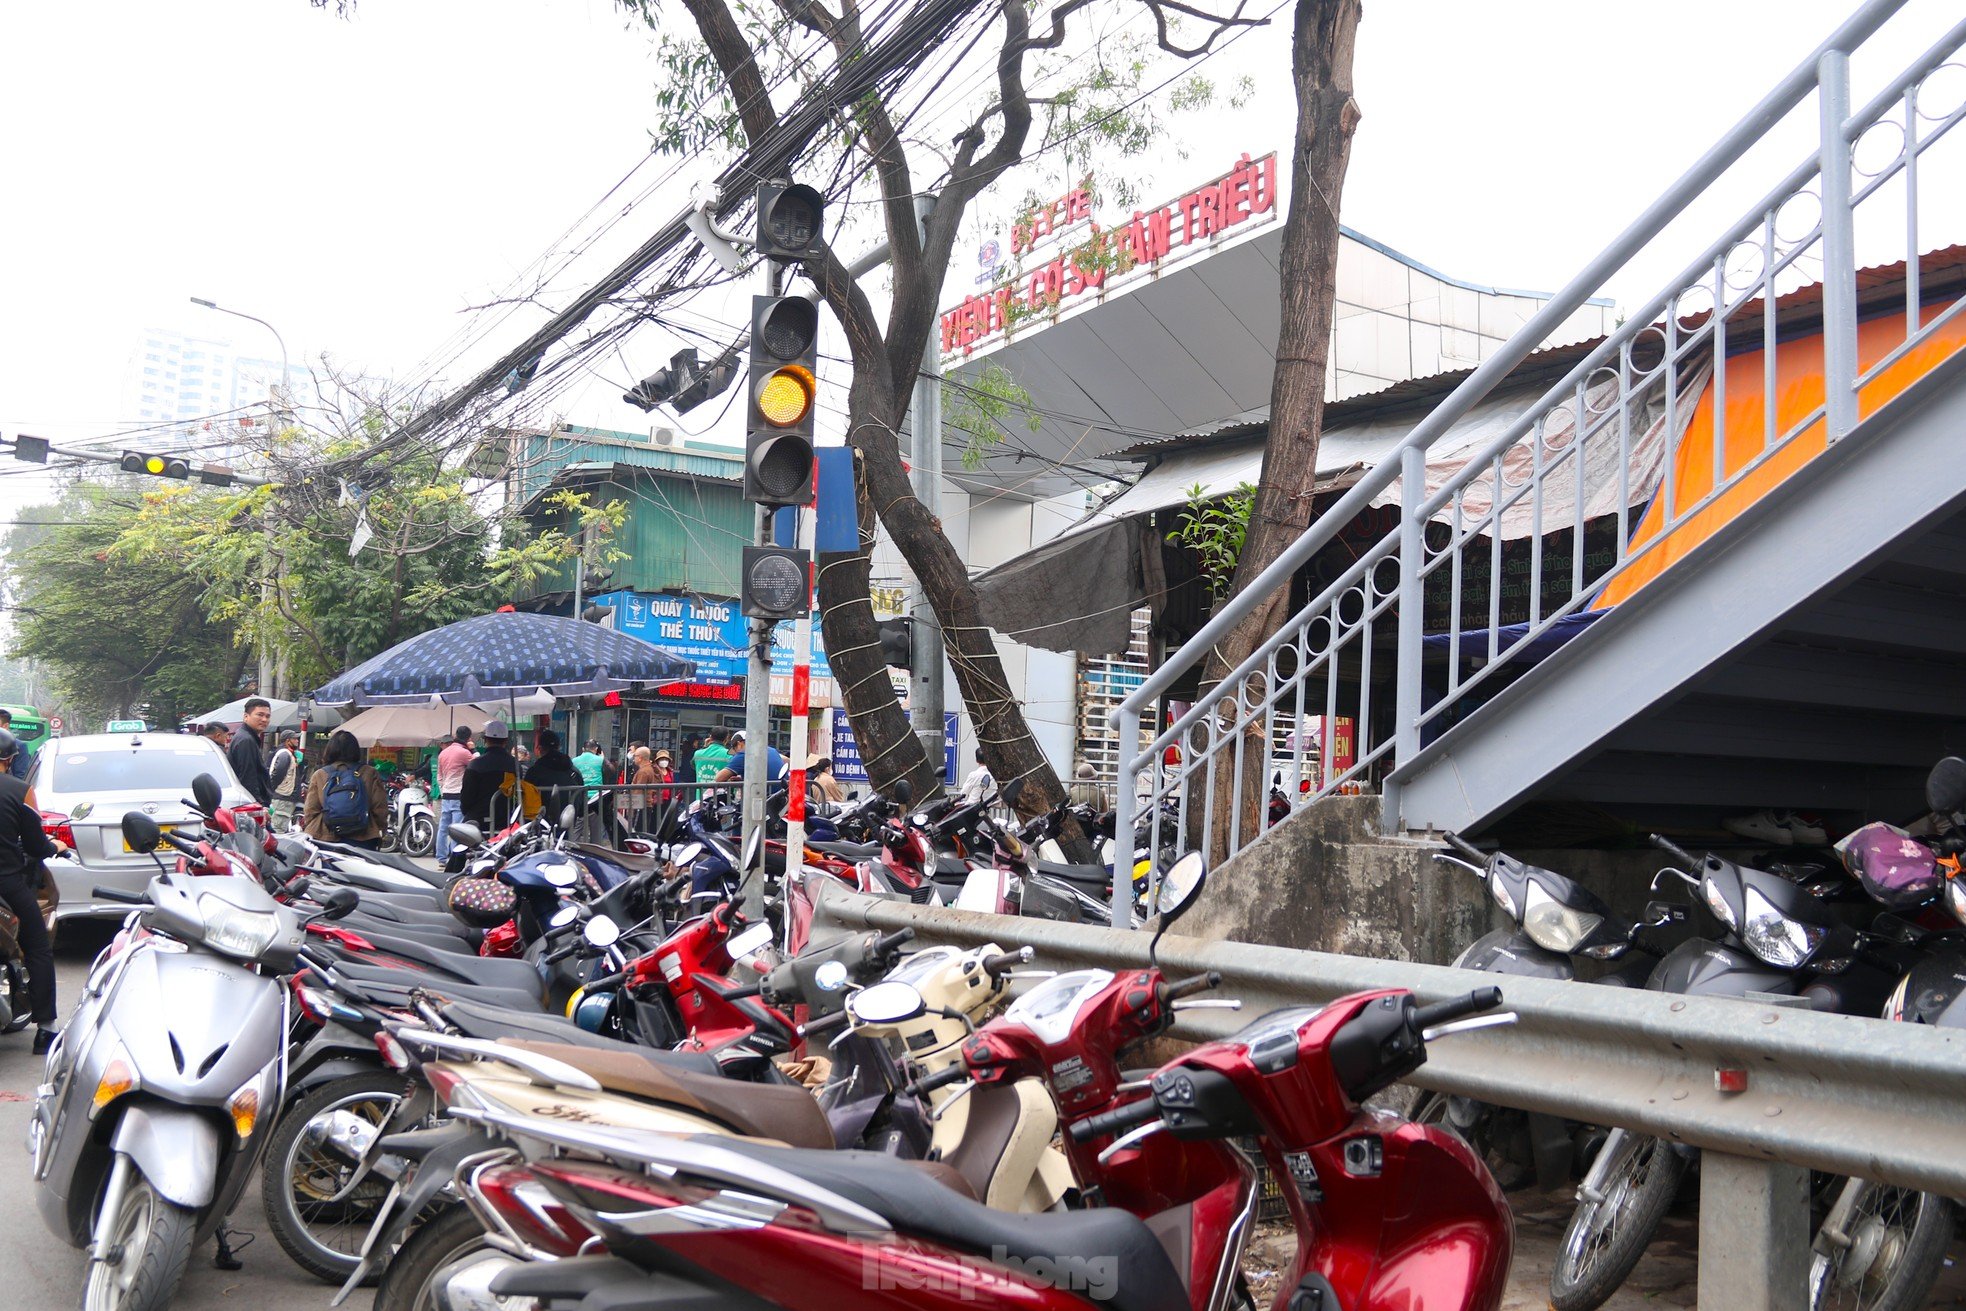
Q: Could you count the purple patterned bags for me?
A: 1